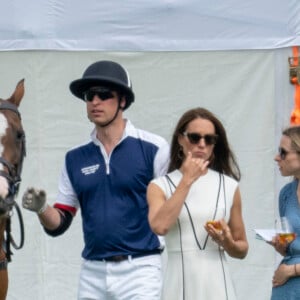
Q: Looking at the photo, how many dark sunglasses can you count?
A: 3